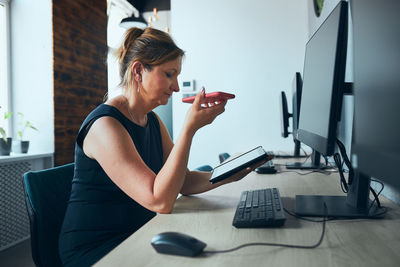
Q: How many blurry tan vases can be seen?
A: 0